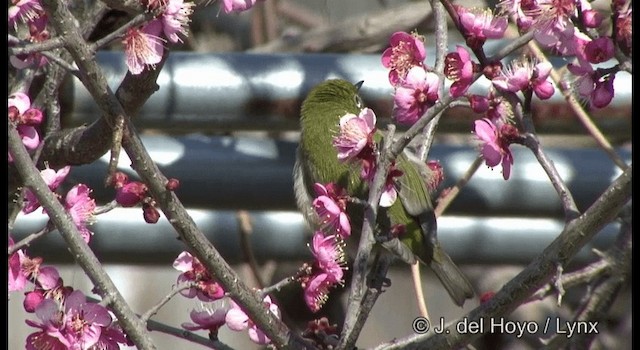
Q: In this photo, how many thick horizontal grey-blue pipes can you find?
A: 3